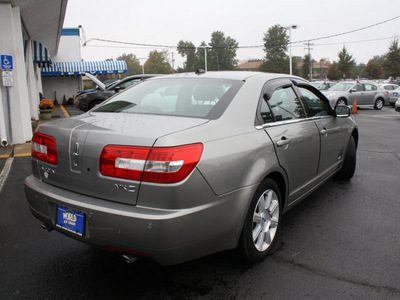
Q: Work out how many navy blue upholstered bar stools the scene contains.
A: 0